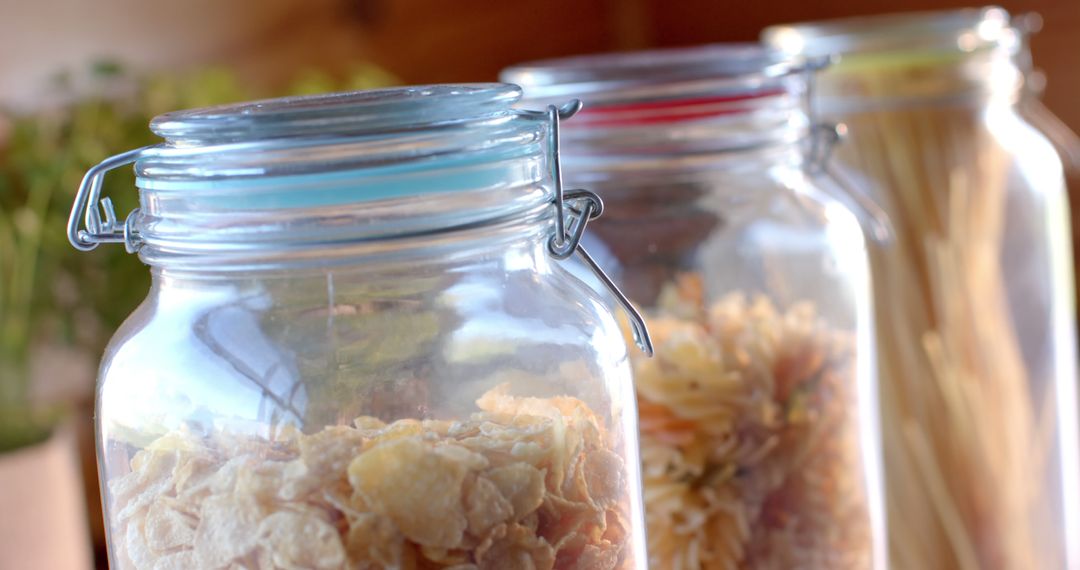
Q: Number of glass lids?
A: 3